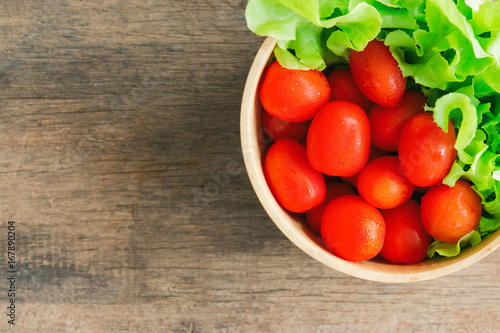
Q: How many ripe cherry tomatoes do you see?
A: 13